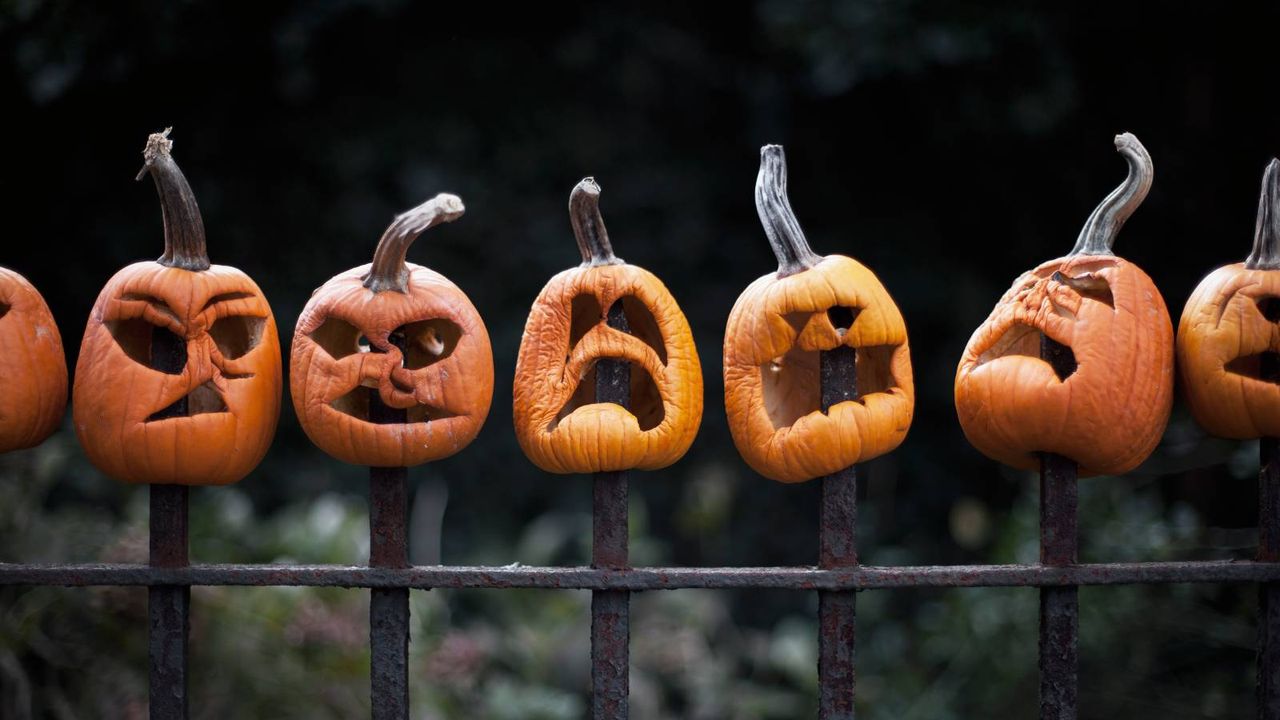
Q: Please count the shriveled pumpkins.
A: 7